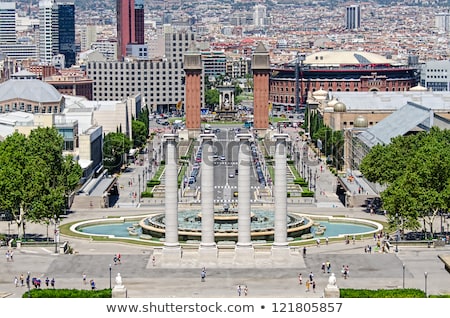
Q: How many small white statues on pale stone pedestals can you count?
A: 2